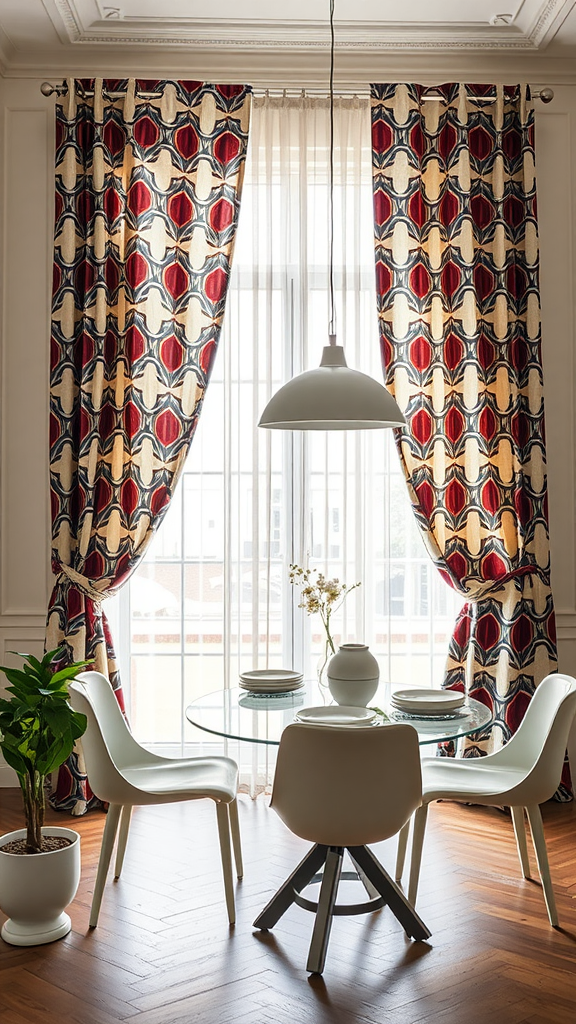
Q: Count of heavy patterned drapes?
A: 2